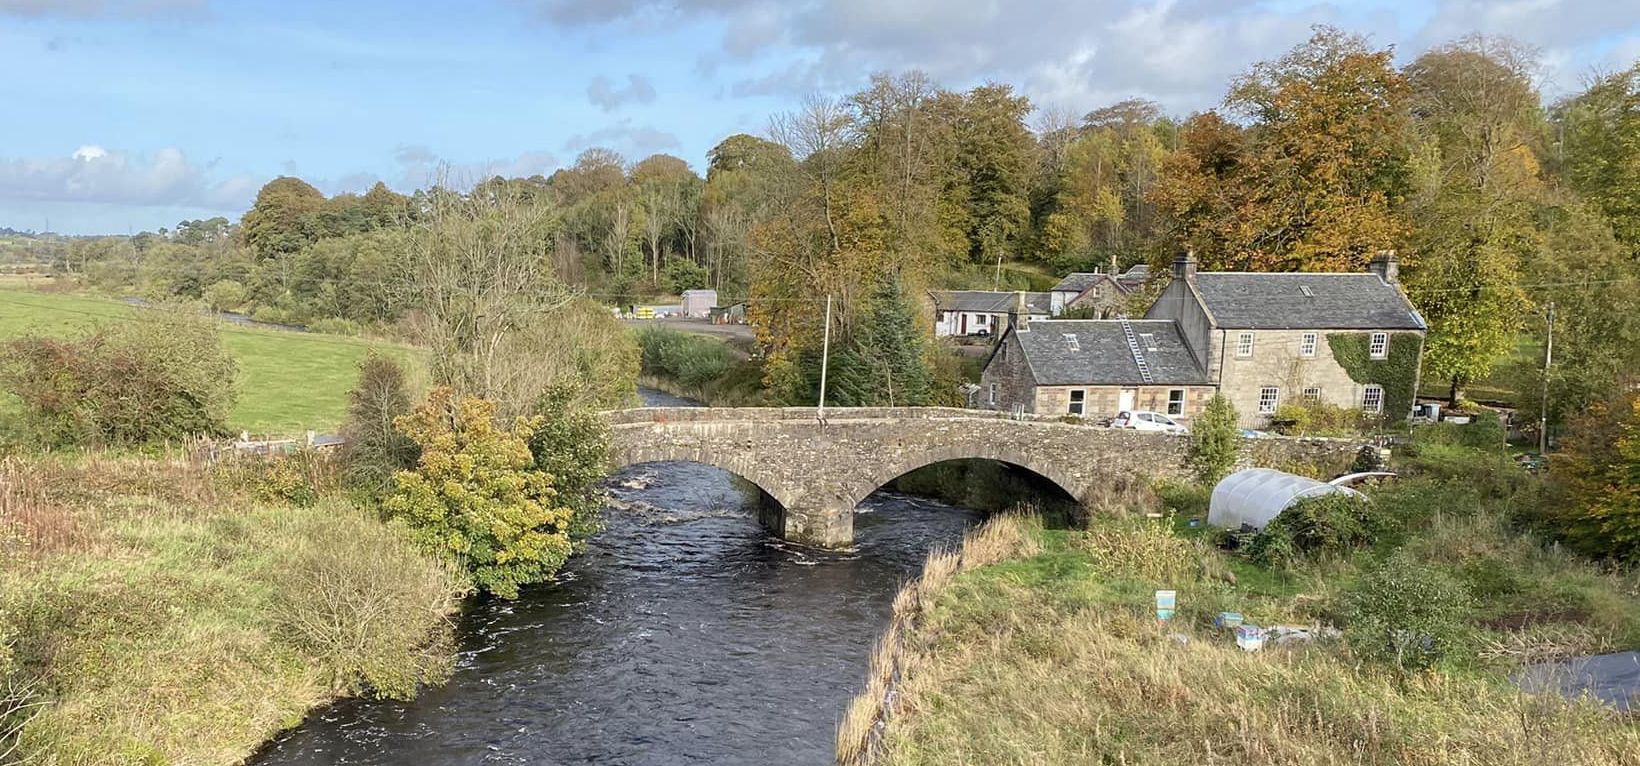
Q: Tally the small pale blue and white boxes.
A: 3